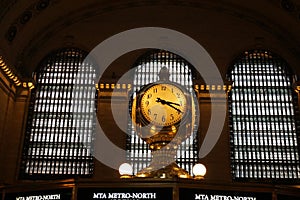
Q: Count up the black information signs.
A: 3